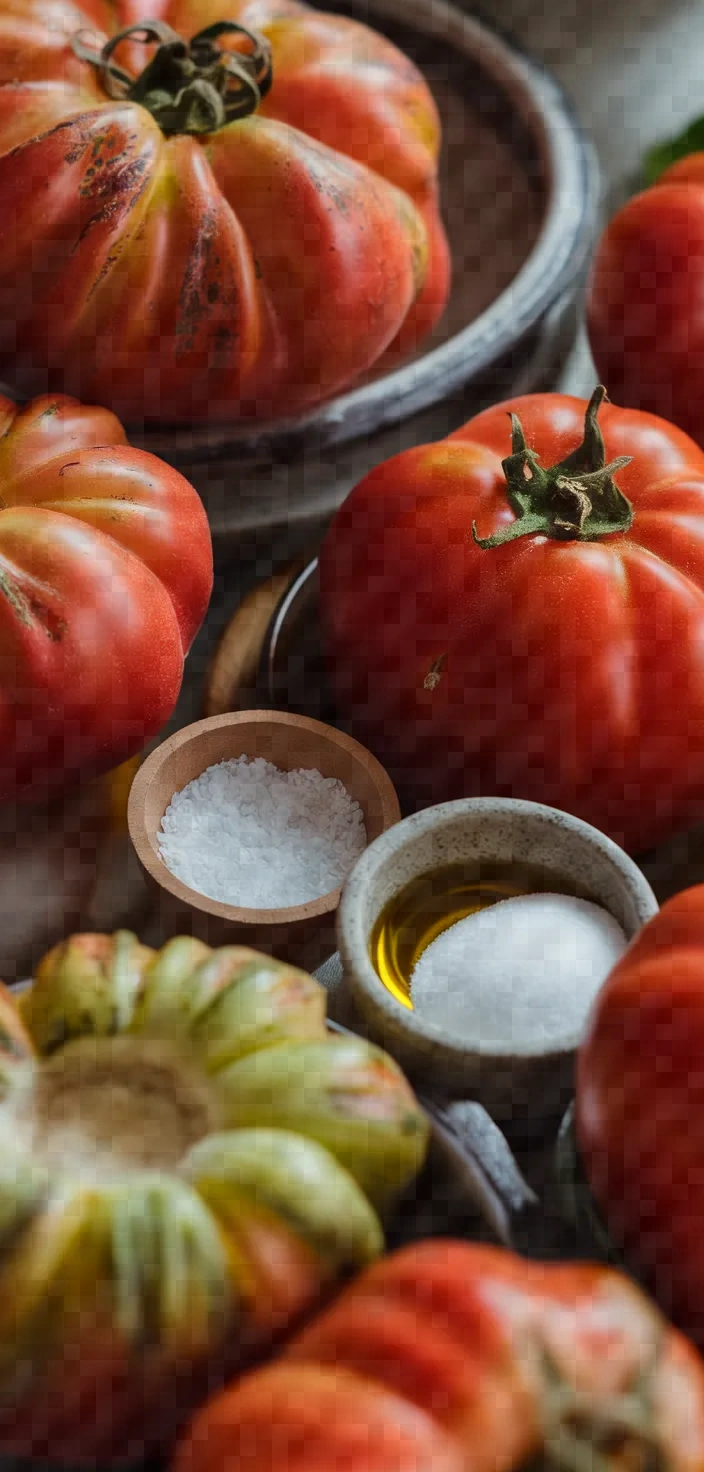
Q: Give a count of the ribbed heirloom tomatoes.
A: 7